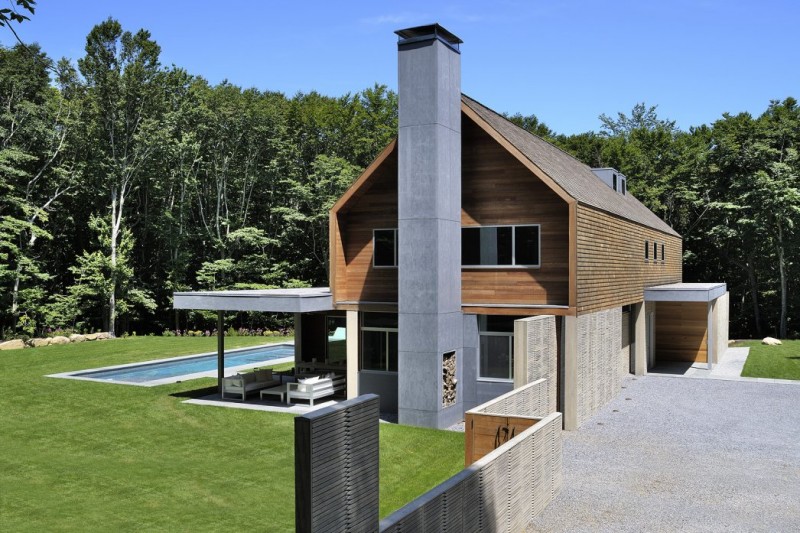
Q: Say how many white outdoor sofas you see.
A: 2